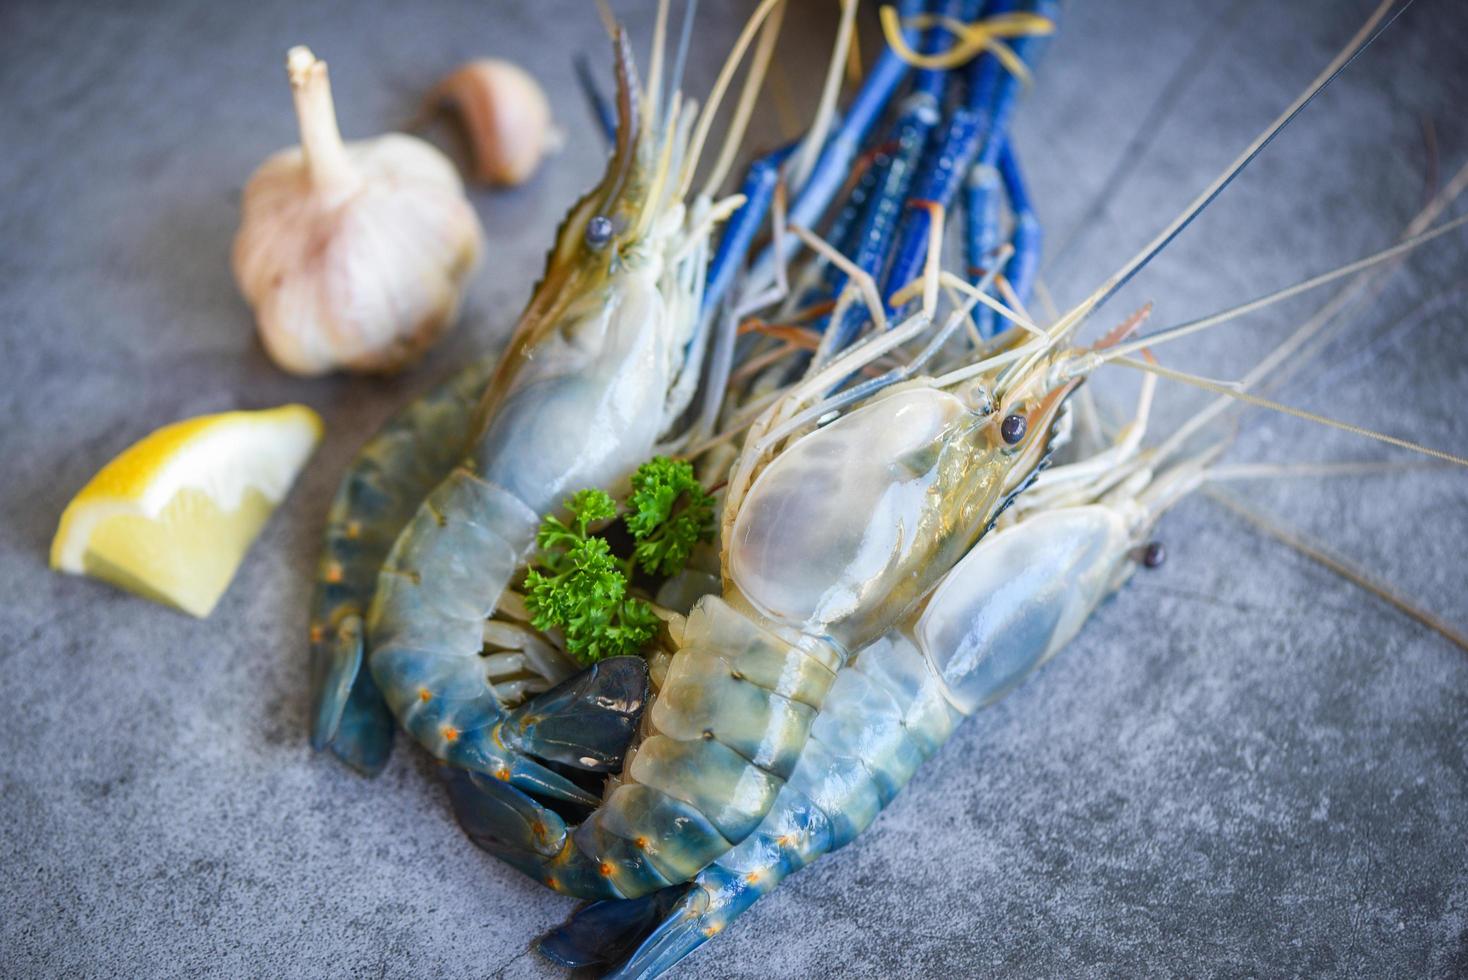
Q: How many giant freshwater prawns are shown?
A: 4